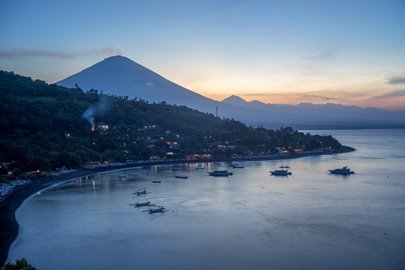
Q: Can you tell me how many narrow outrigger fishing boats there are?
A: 3